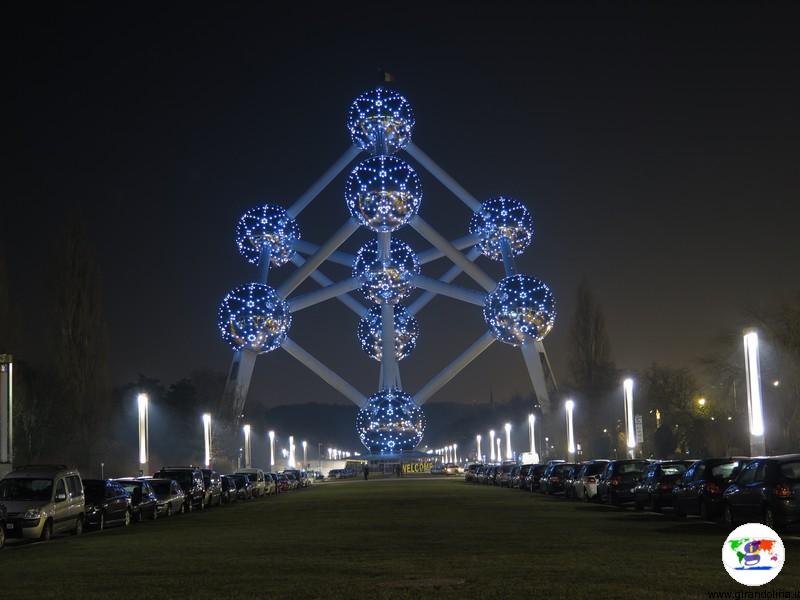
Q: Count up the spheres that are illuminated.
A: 9